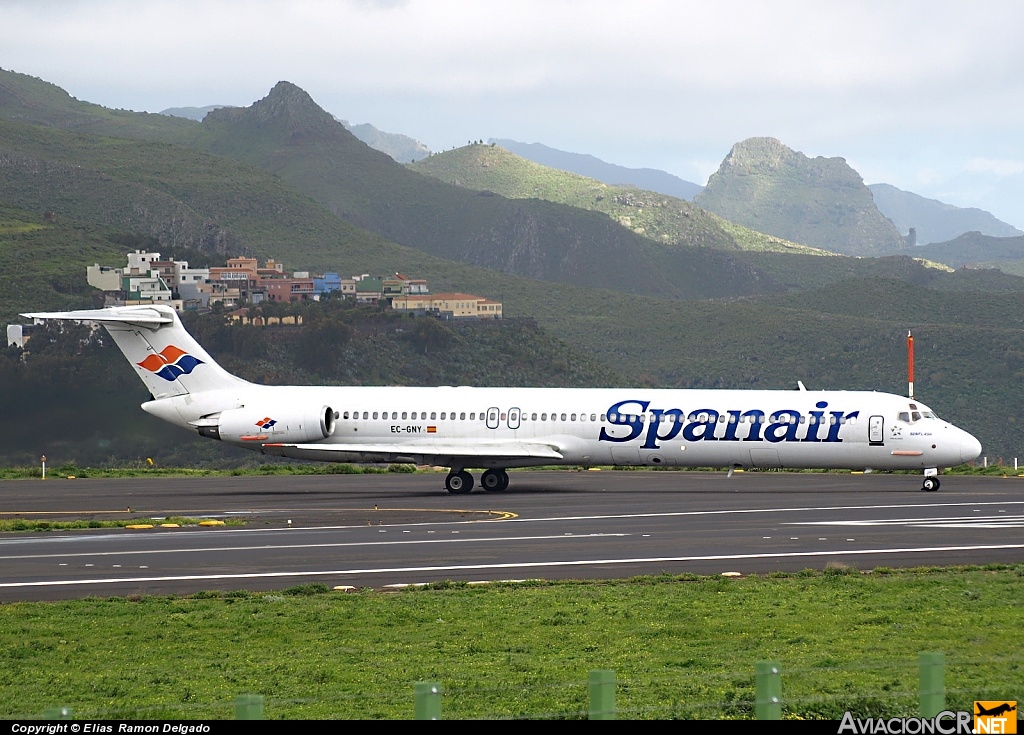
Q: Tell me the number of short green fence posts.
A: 6